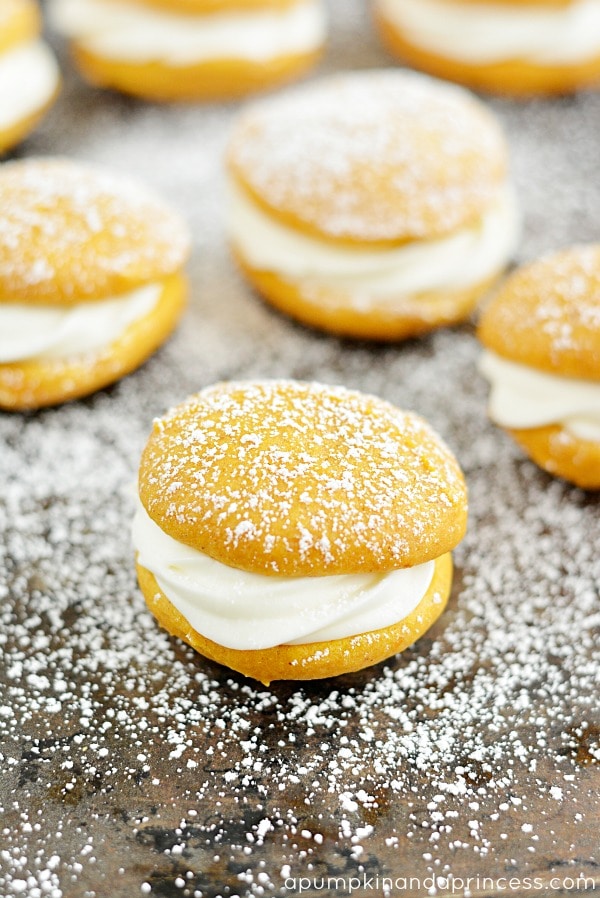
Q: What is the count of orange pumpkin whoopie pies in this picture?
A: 7